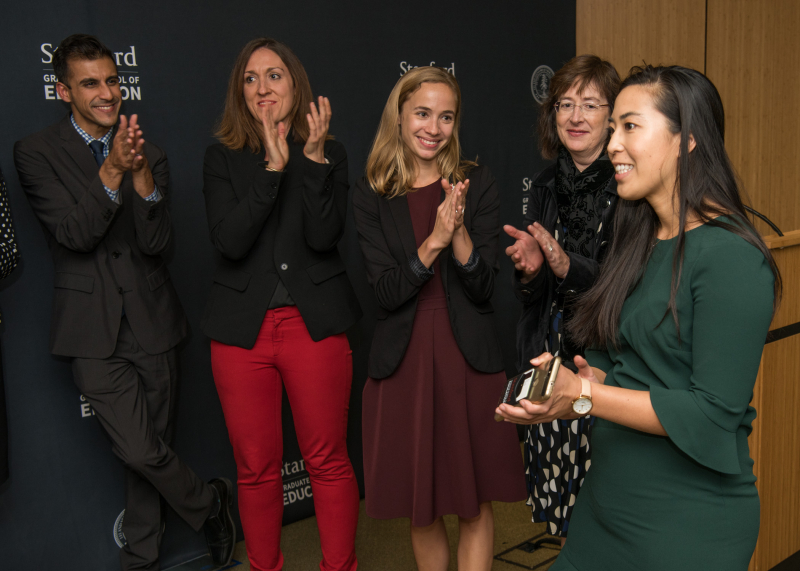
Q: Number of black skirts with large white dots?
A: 1